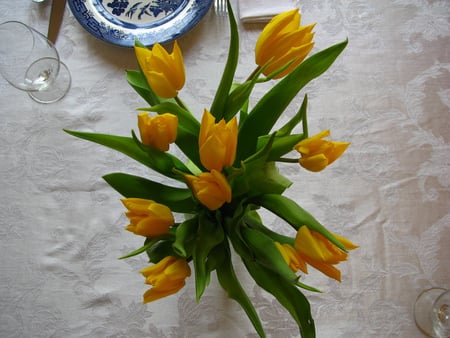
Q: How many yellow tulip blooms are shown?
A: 10